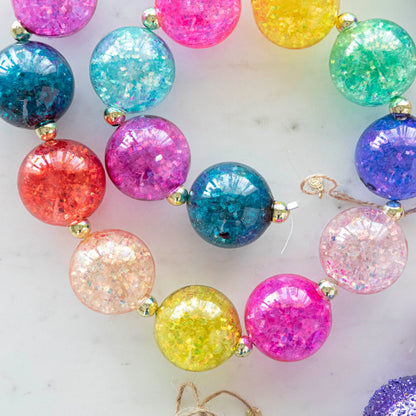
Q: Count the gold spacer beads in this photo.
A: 13